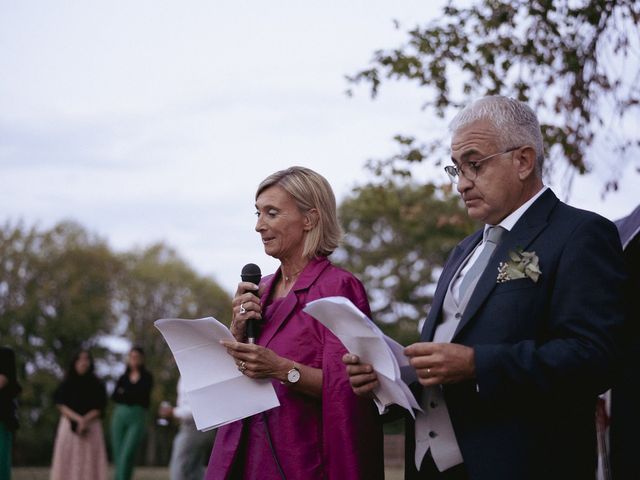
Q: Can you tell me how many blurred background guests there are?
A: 4